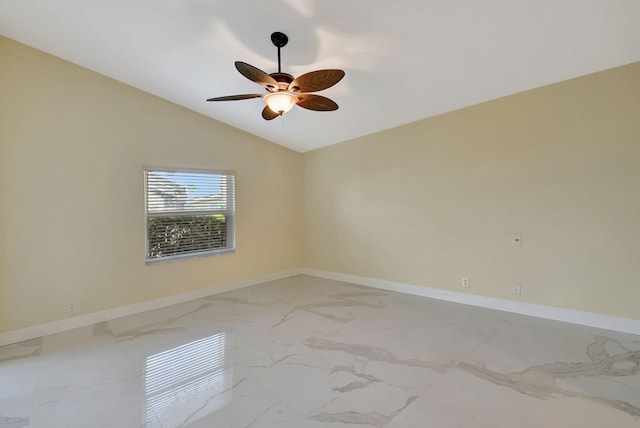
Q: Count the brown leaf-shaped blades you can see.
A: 5